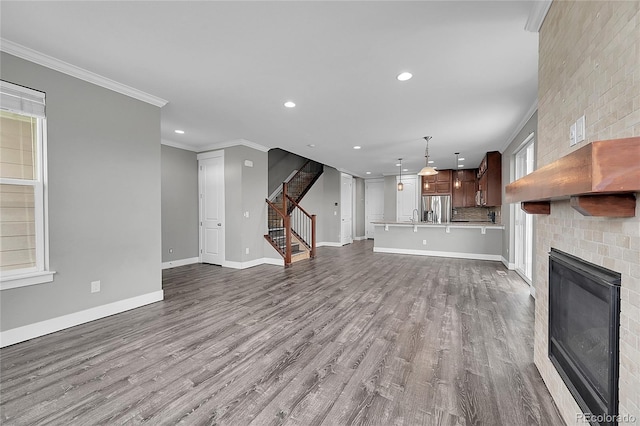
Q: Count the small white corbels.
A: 4